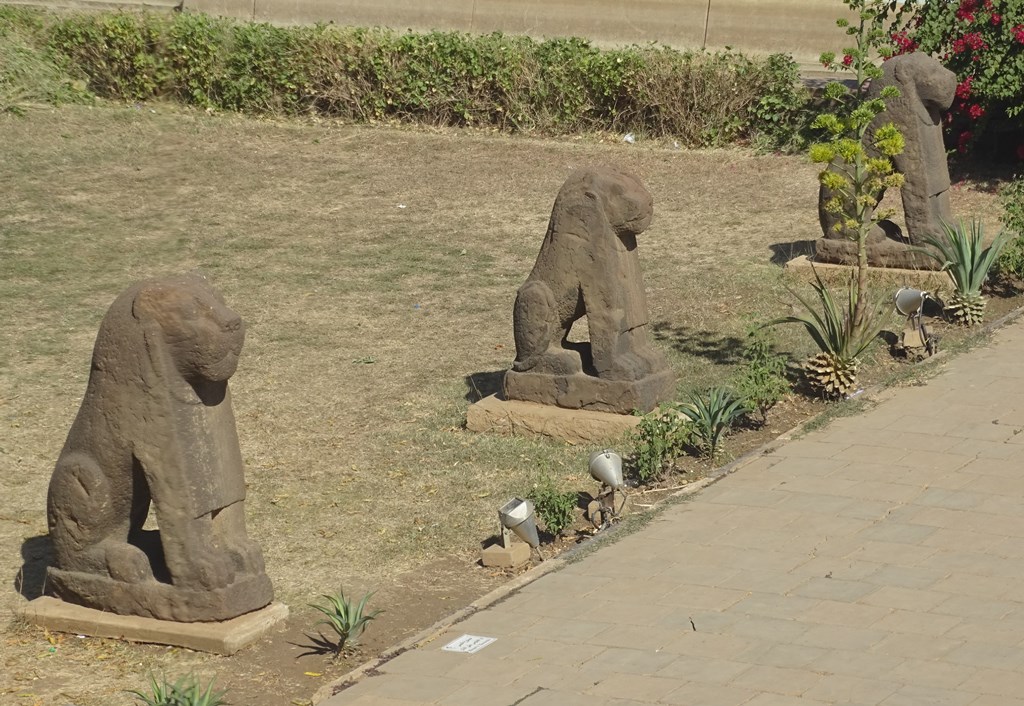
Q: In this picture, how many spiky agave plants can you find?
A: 5